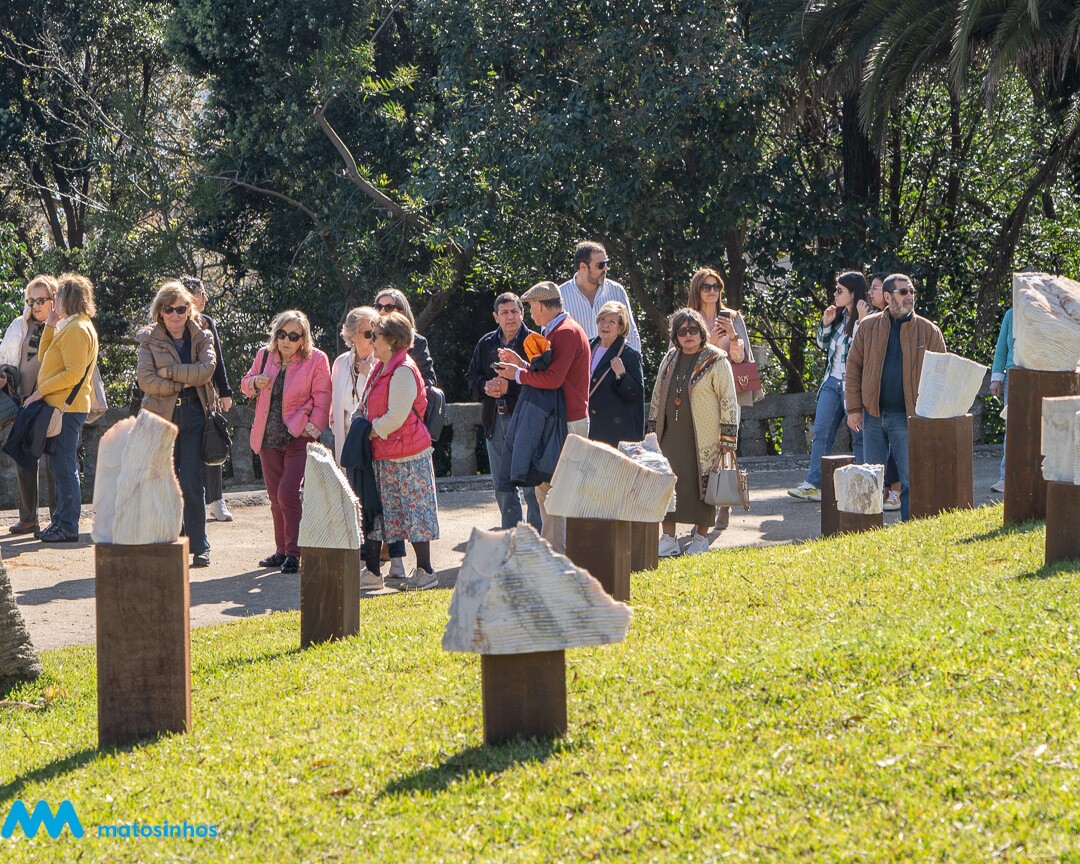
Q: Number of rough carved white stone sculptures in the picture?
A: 9